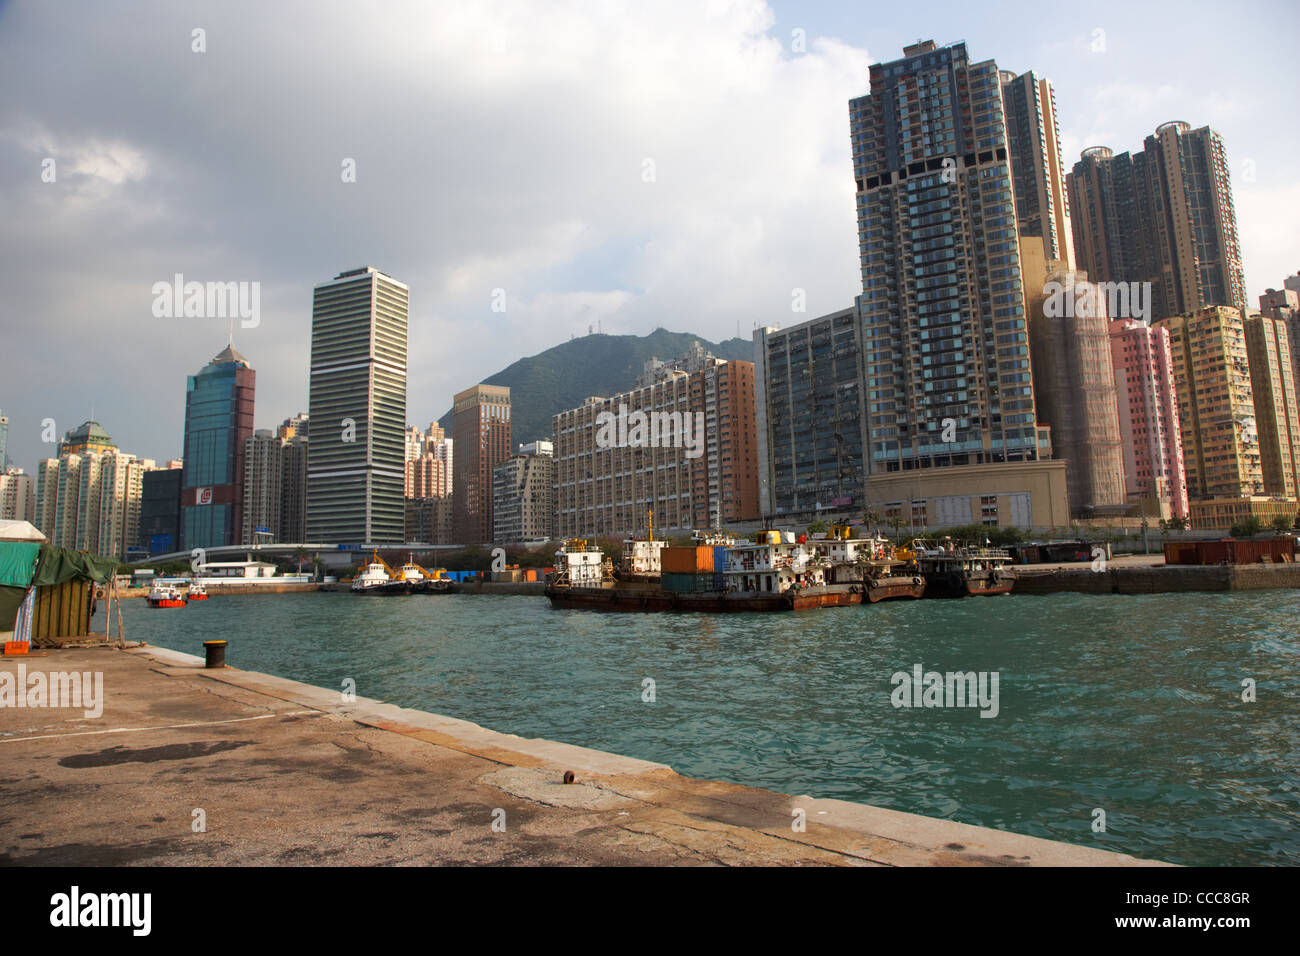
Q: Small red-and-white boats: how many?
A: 2